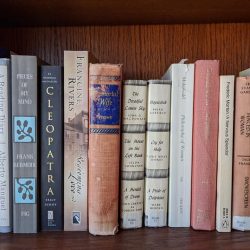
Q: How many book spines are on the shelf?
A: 11